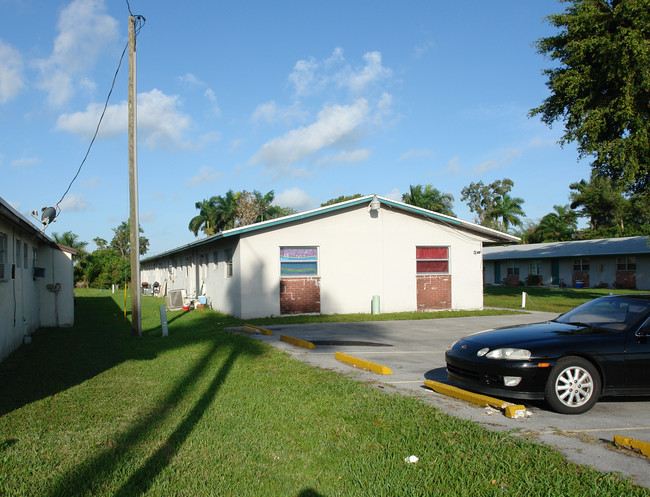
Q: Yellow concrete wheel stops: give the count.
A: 5